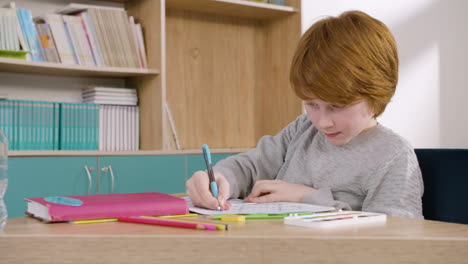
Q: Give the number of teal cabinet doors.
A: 3